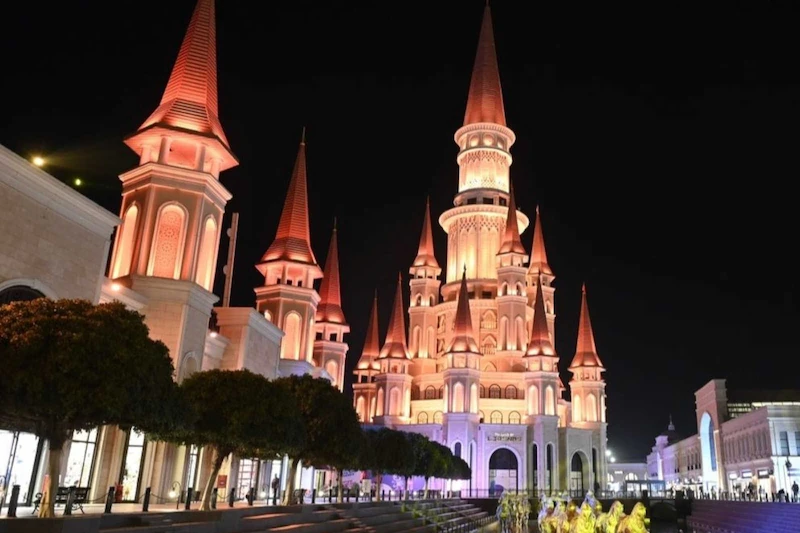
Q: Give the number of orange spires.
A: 12